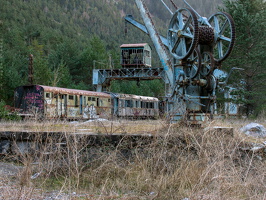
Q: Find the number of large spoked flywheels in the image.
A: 2